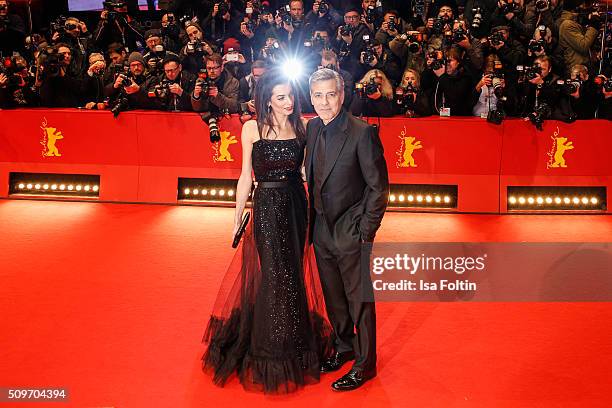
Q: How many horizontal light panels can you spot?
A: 4